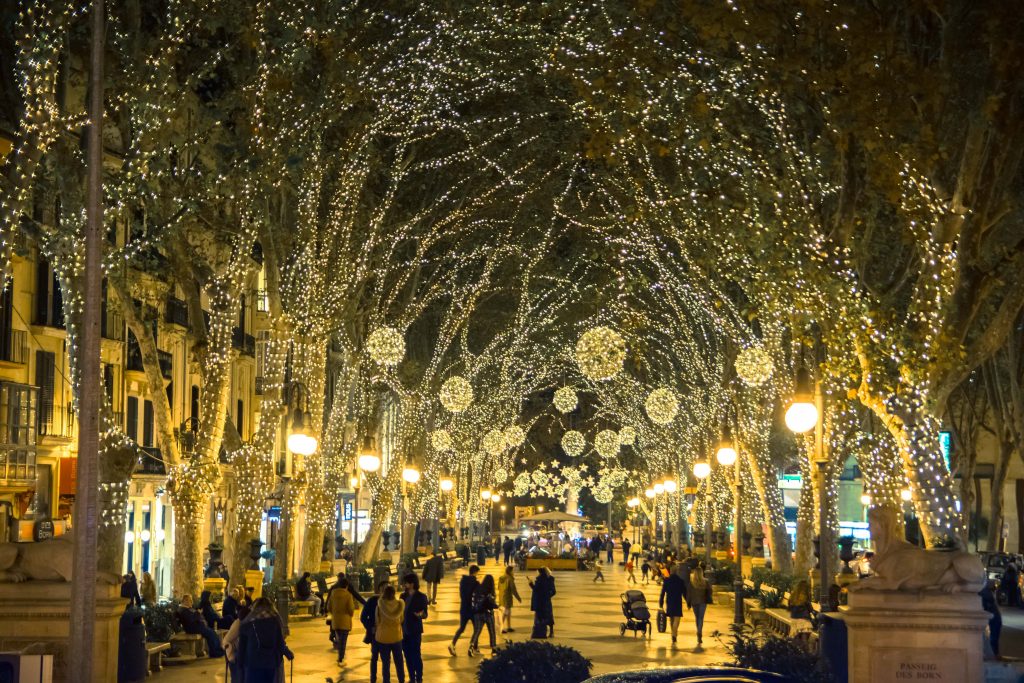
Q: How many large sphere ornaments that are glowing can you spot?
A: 12